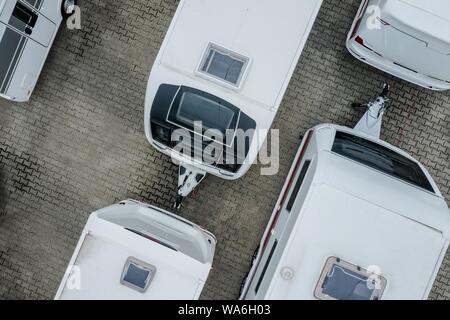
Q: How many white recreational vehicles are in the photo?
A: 5